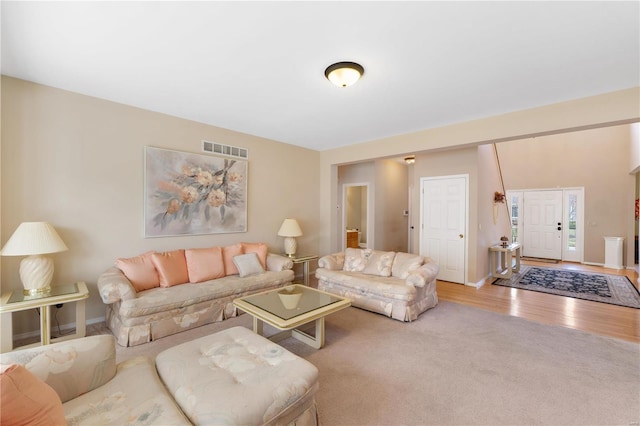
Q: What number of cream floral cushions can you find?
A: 3